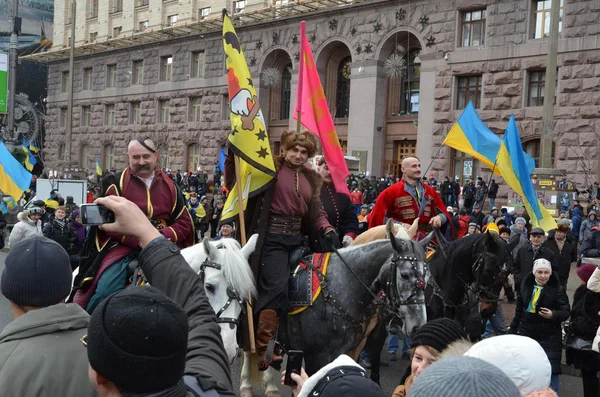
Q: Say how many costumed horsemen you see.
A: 4